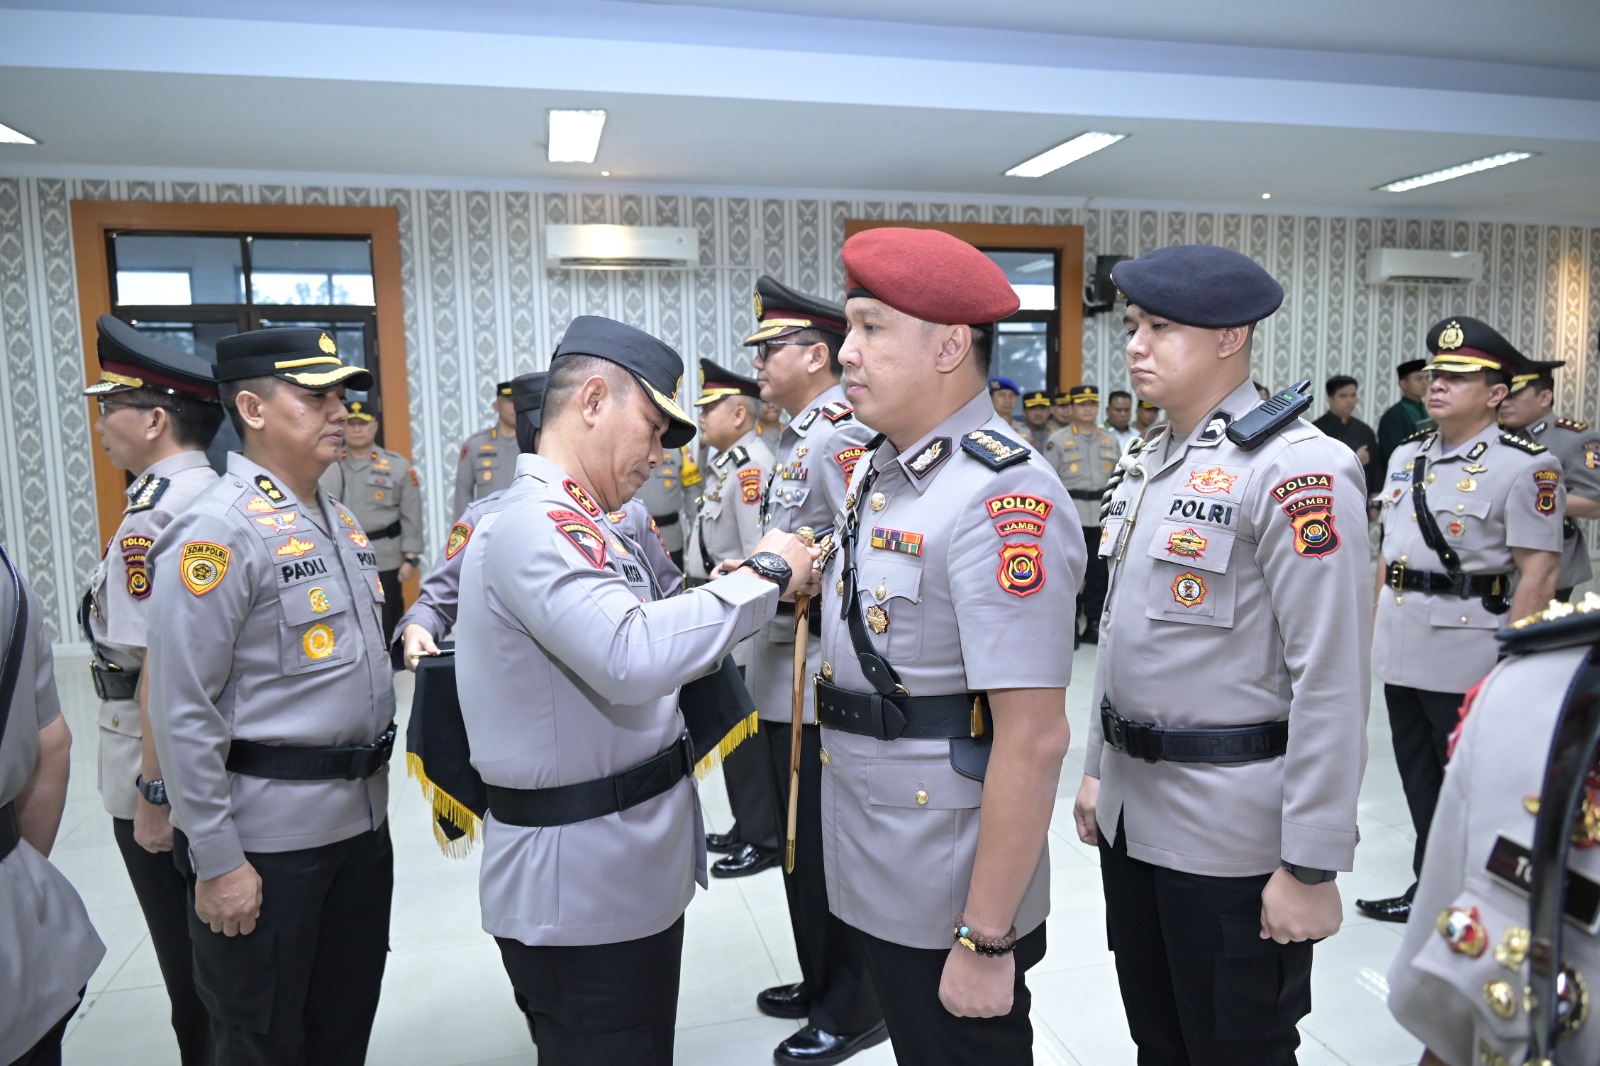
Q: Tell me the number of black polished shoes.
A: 5